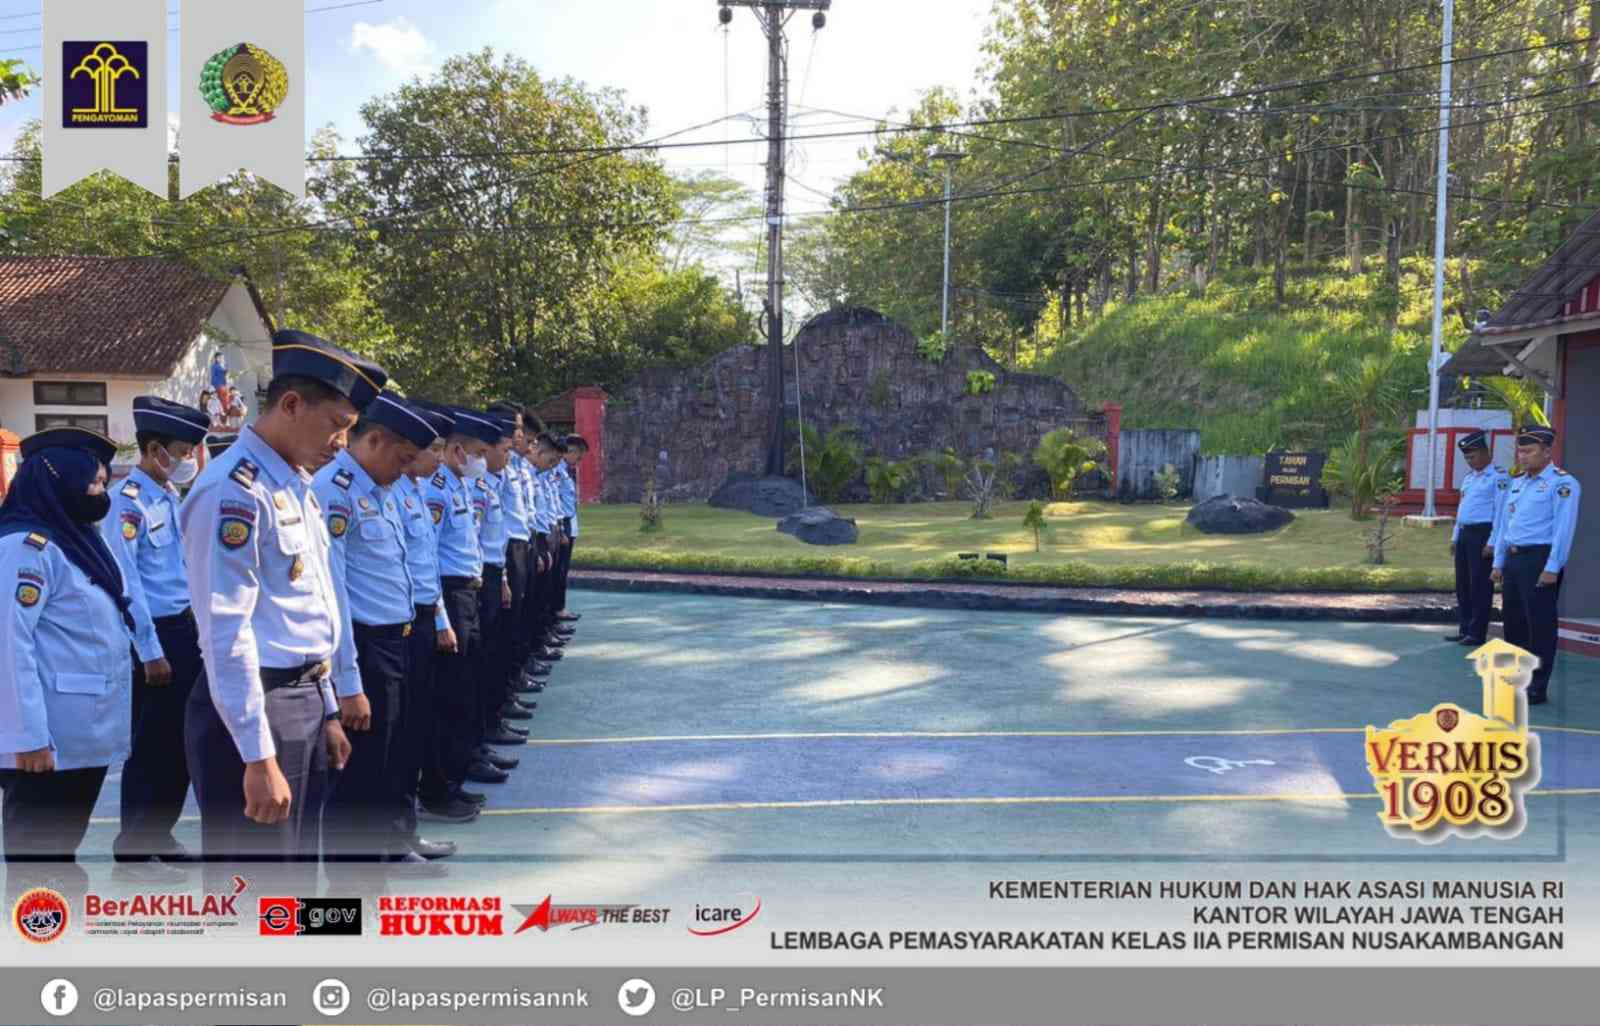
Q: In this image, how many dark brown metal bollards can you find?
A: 0